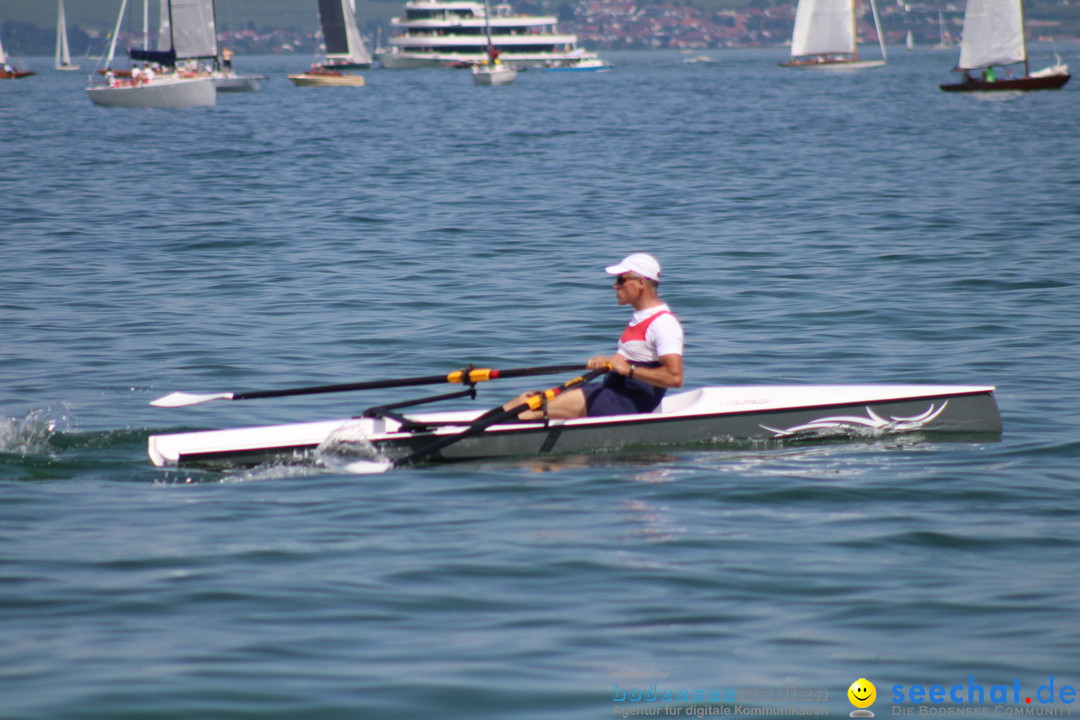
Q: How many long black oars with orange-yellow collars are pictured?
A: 2